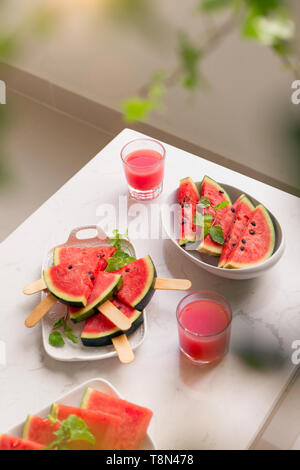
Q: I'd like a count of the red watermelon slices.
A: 13